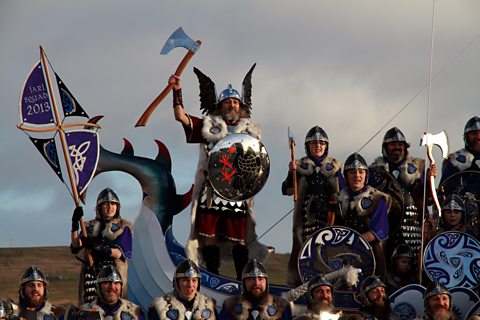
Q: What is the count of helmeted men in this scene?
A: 15